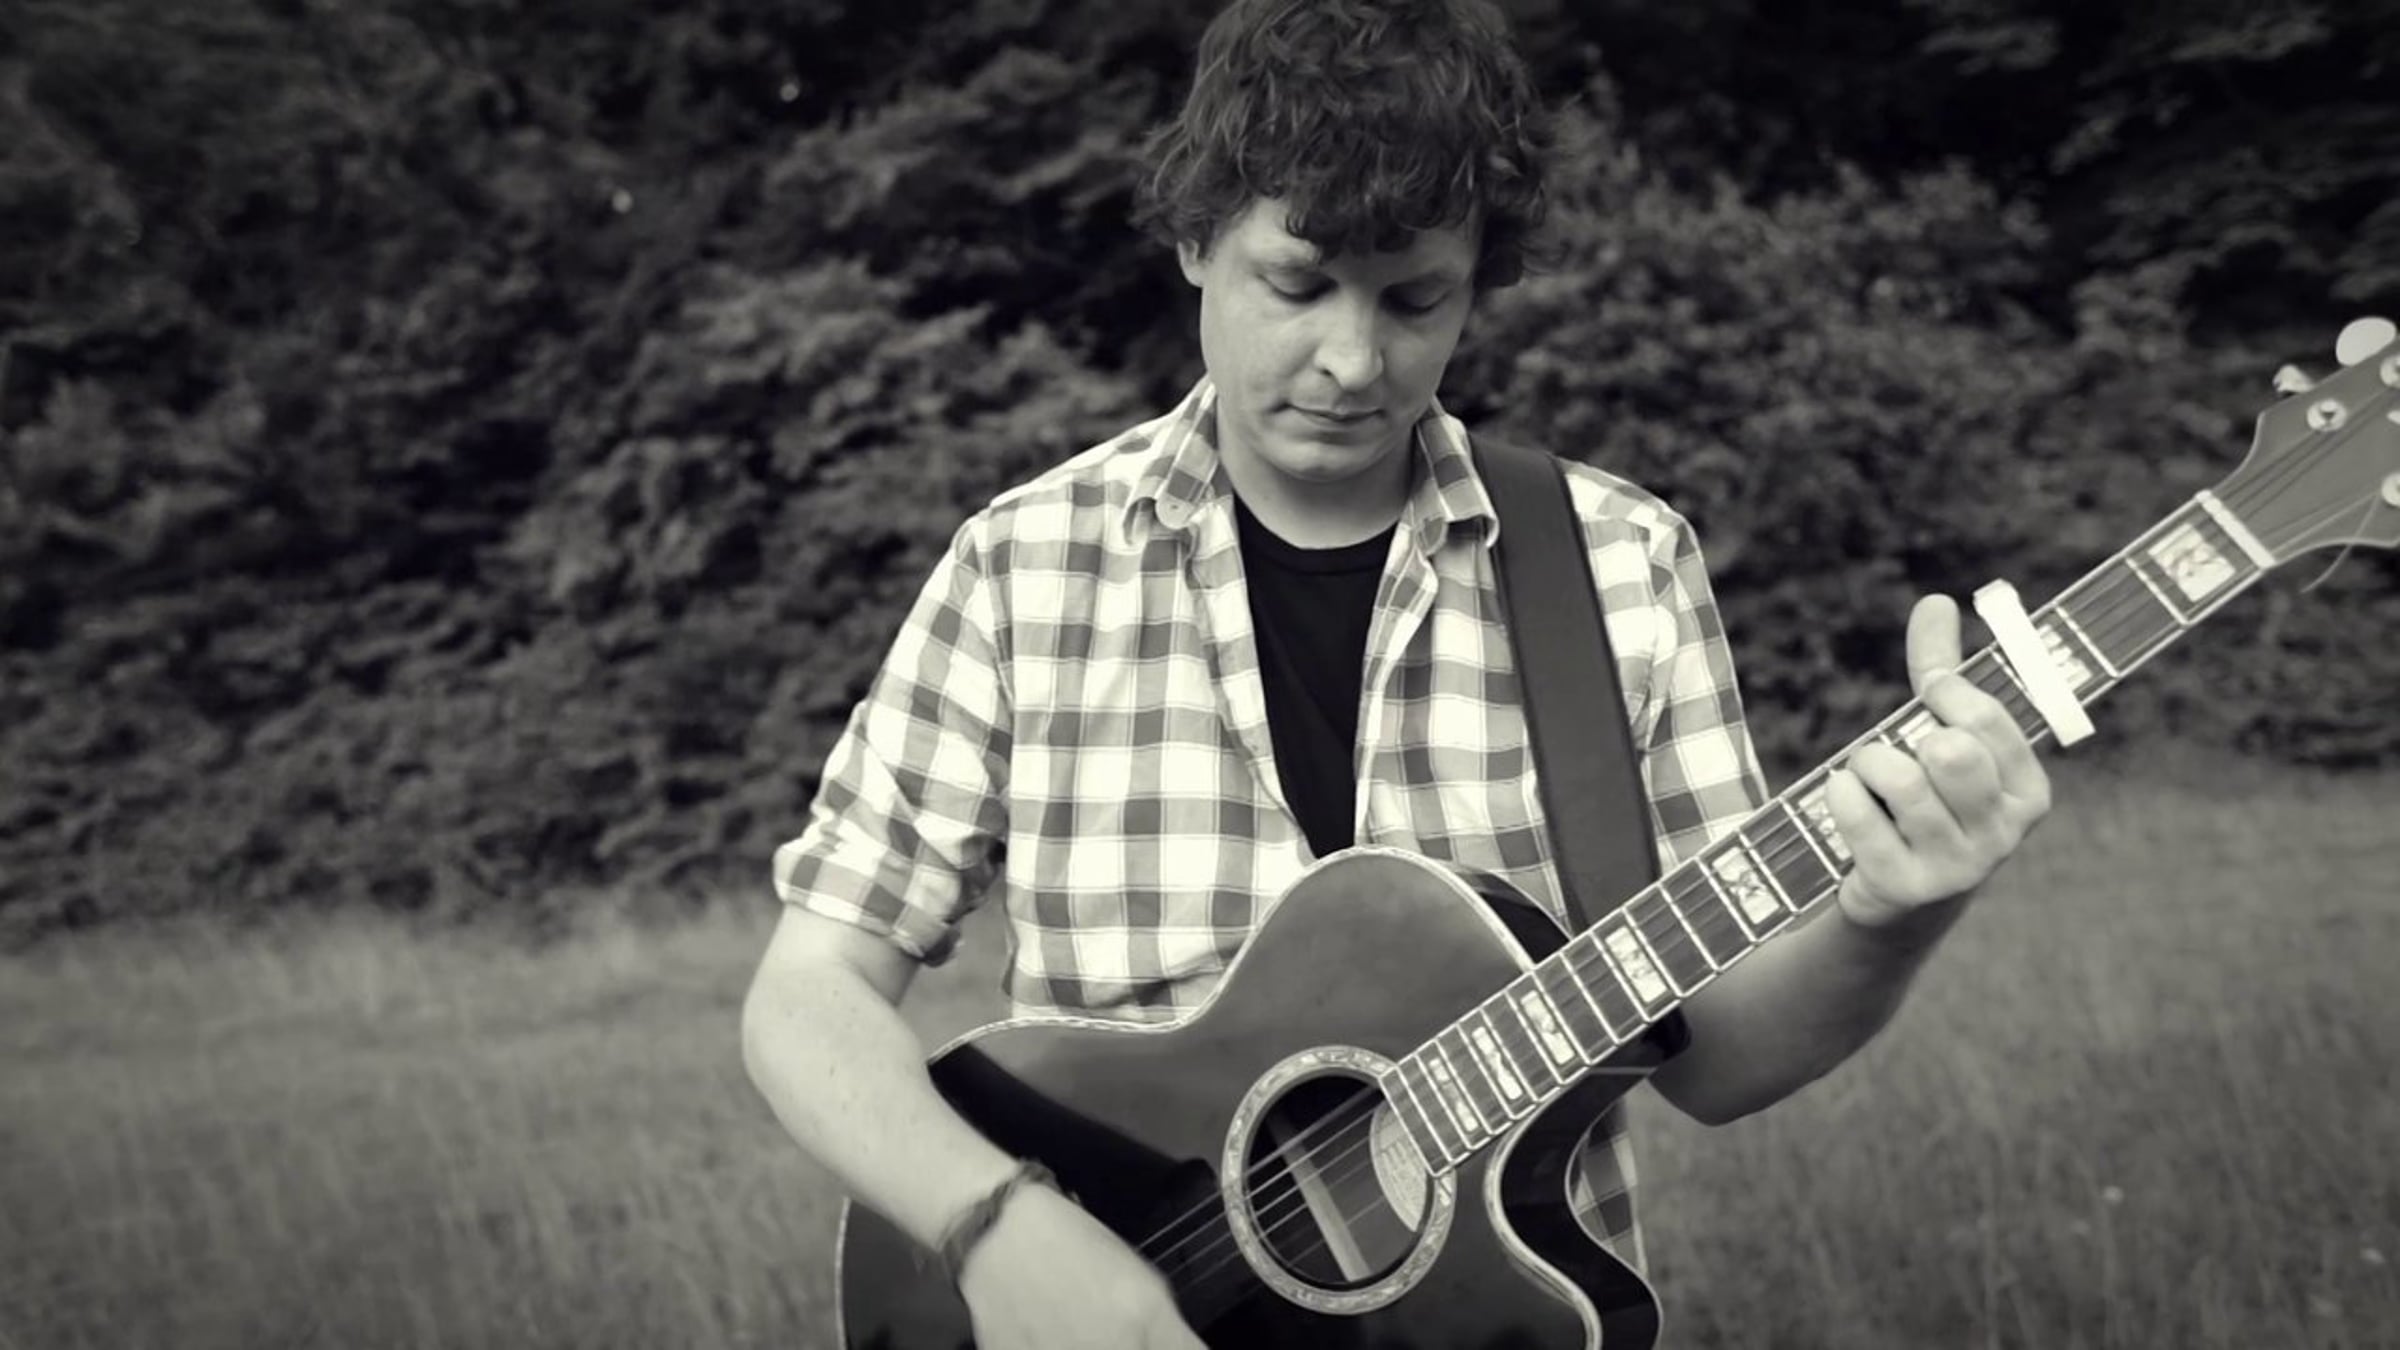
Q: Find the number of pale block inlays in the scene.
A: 9